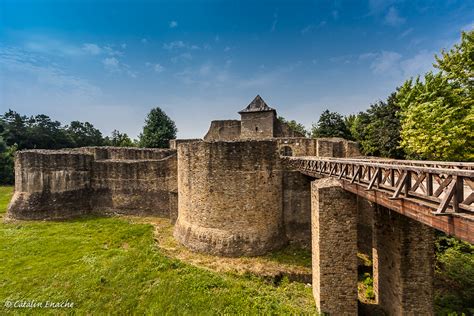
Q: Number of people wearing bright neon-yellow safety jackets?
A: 0